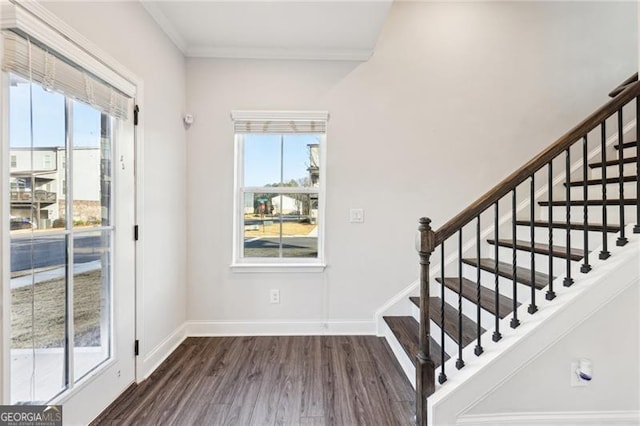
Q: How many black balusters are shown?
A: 12